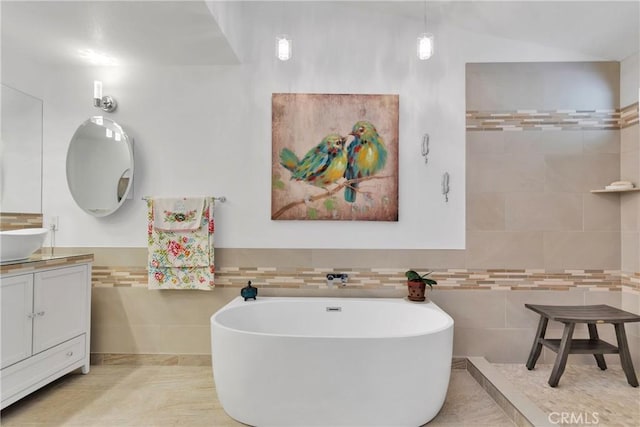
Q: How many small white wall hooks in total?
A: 2